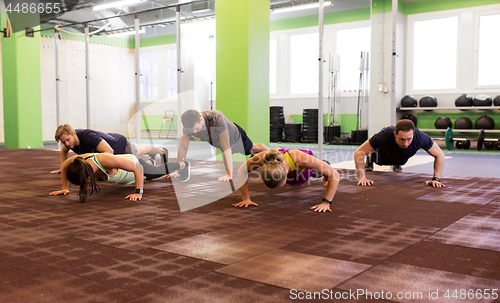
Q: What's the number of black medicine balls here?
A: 9